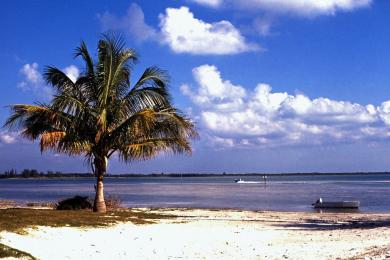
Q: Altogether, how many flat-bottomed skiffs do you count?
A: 1